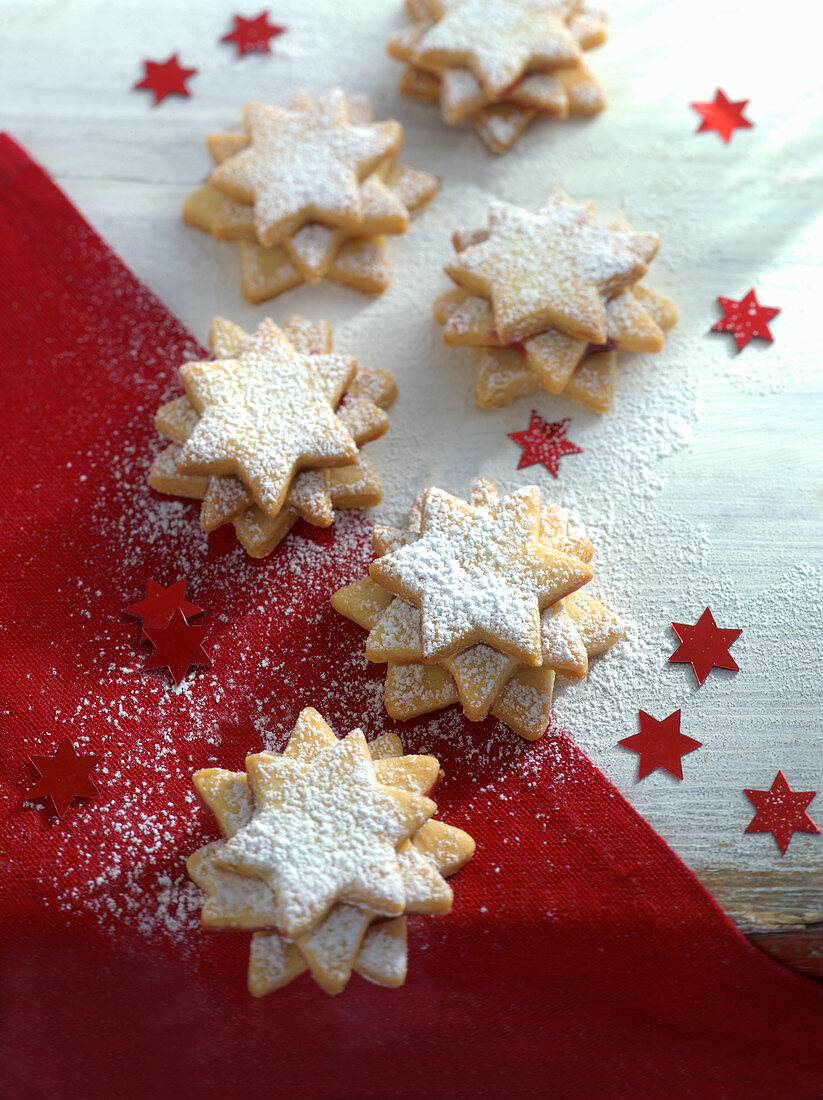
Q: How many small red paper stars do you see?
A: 11